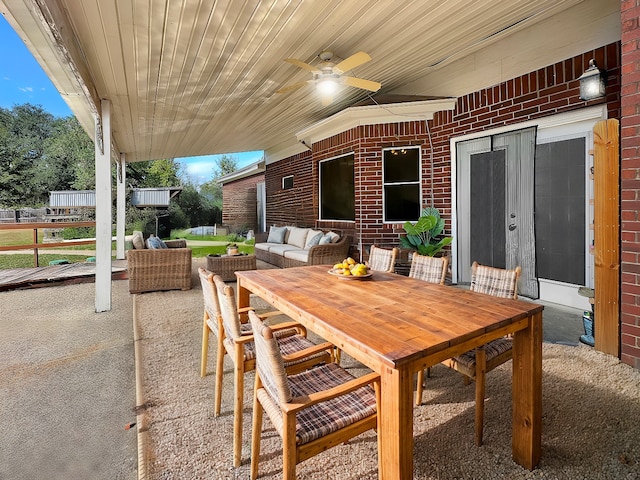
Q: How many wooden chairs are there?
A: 6